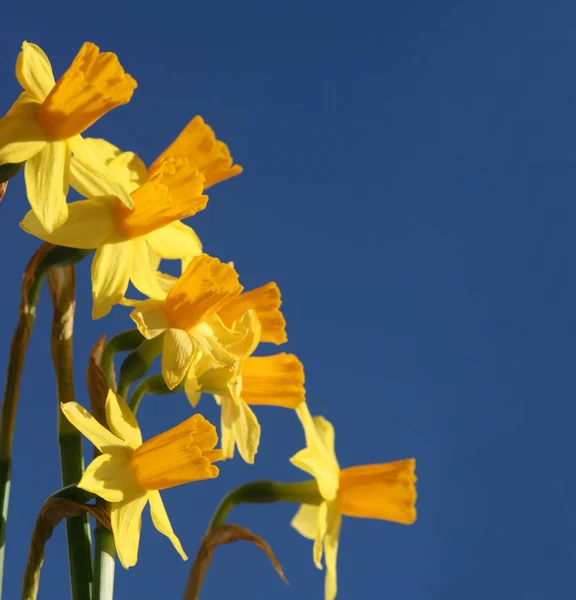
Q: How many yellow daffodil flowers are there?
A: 8